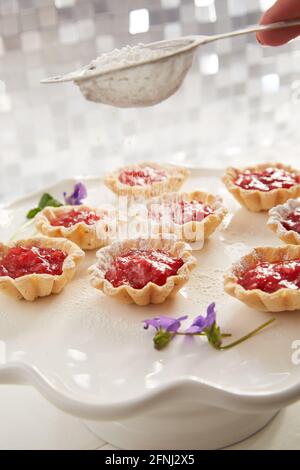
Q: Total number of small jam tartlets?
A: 8